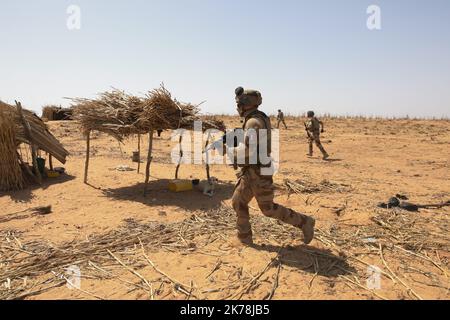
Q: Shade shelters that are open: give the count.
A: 1